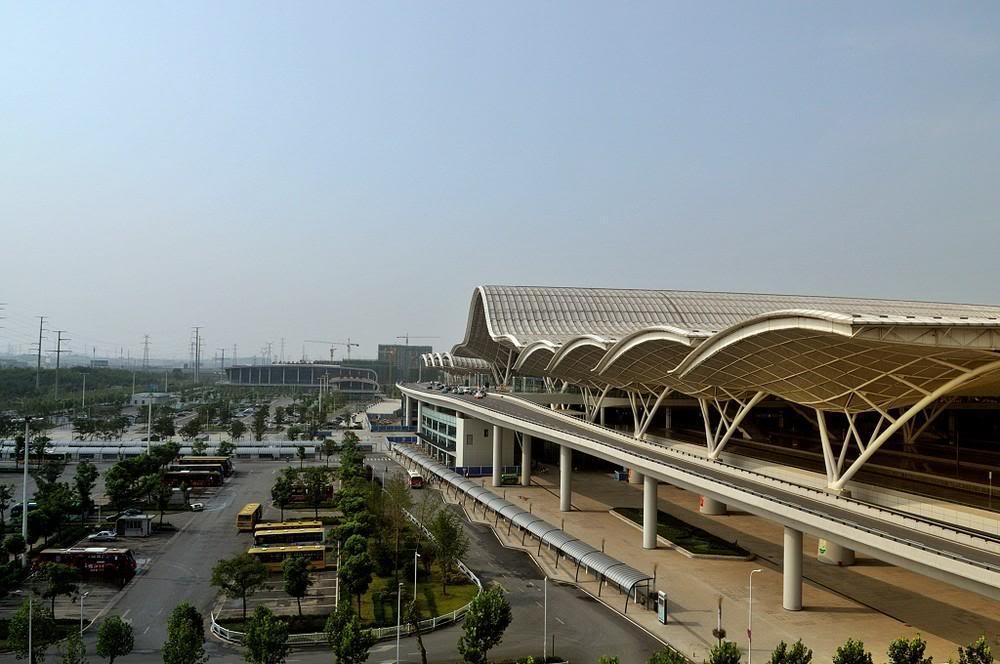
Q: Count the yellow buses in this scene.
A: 4